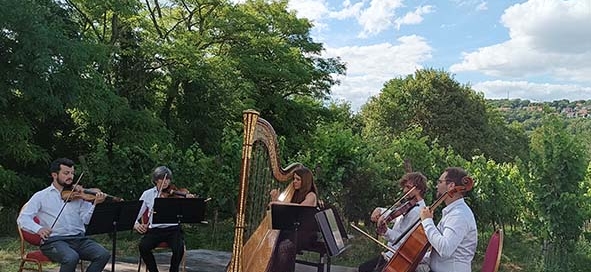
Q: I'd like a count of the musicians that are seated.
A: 5